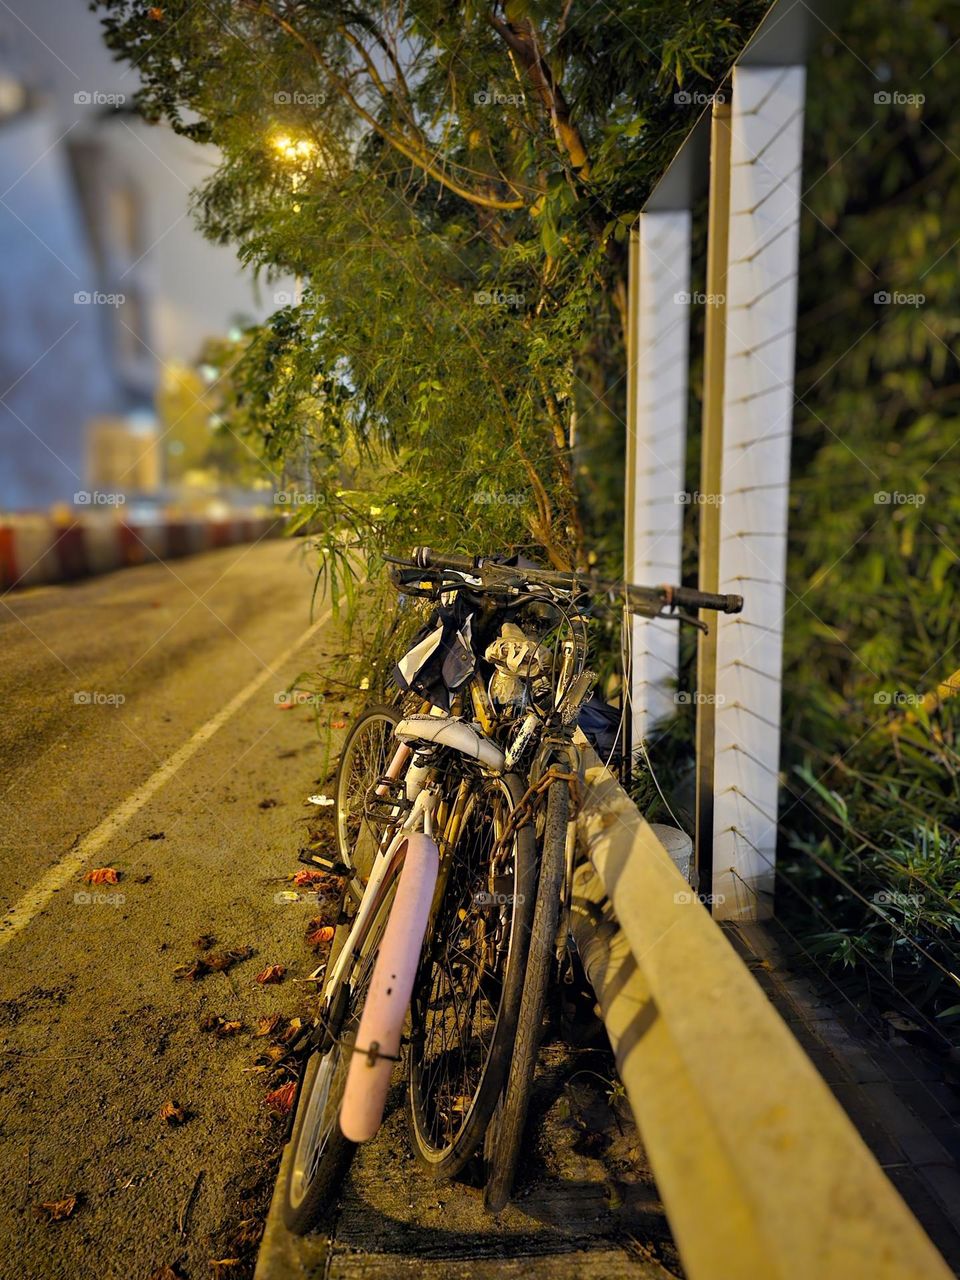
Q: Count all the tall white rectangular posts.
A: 2